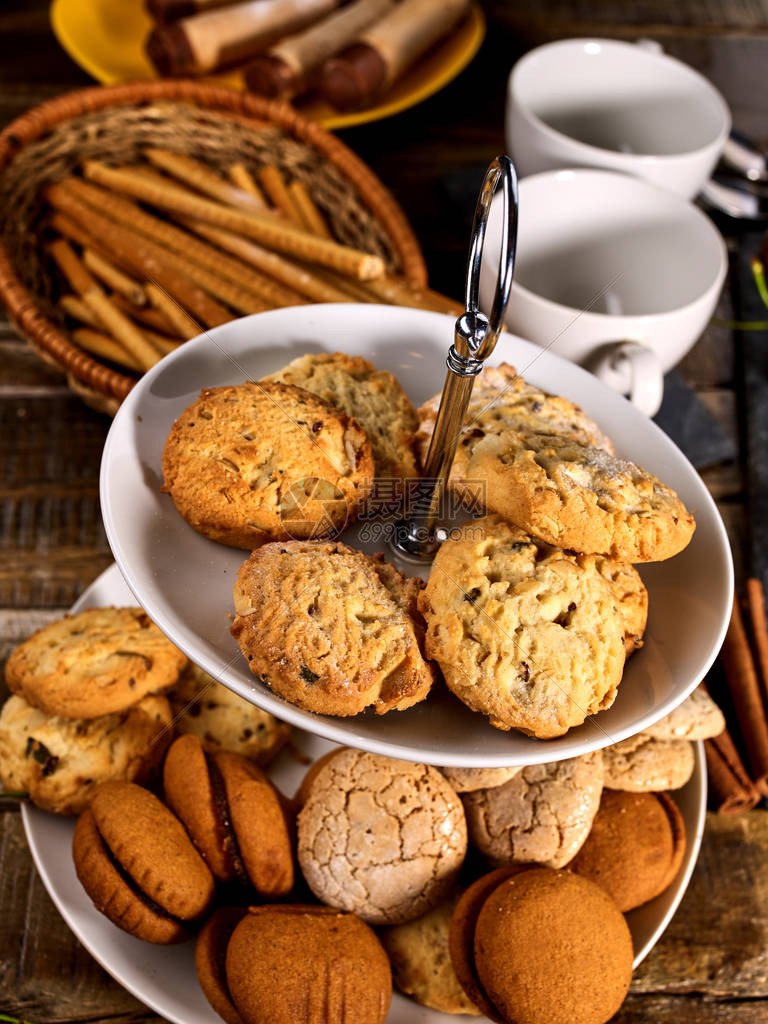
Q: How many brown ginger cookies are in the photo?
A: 5